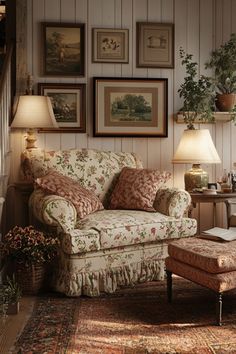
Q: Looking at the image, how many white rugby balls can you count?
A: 0